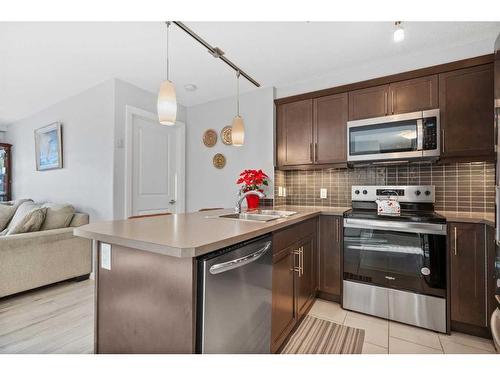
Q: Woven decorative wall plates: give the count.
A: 3